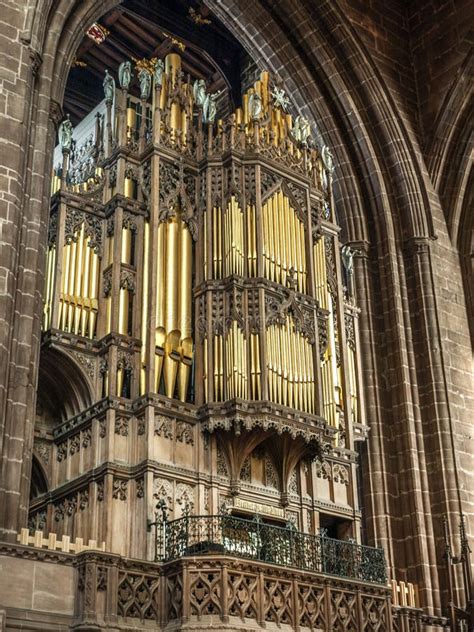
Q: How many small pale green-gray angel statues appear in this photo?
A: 11